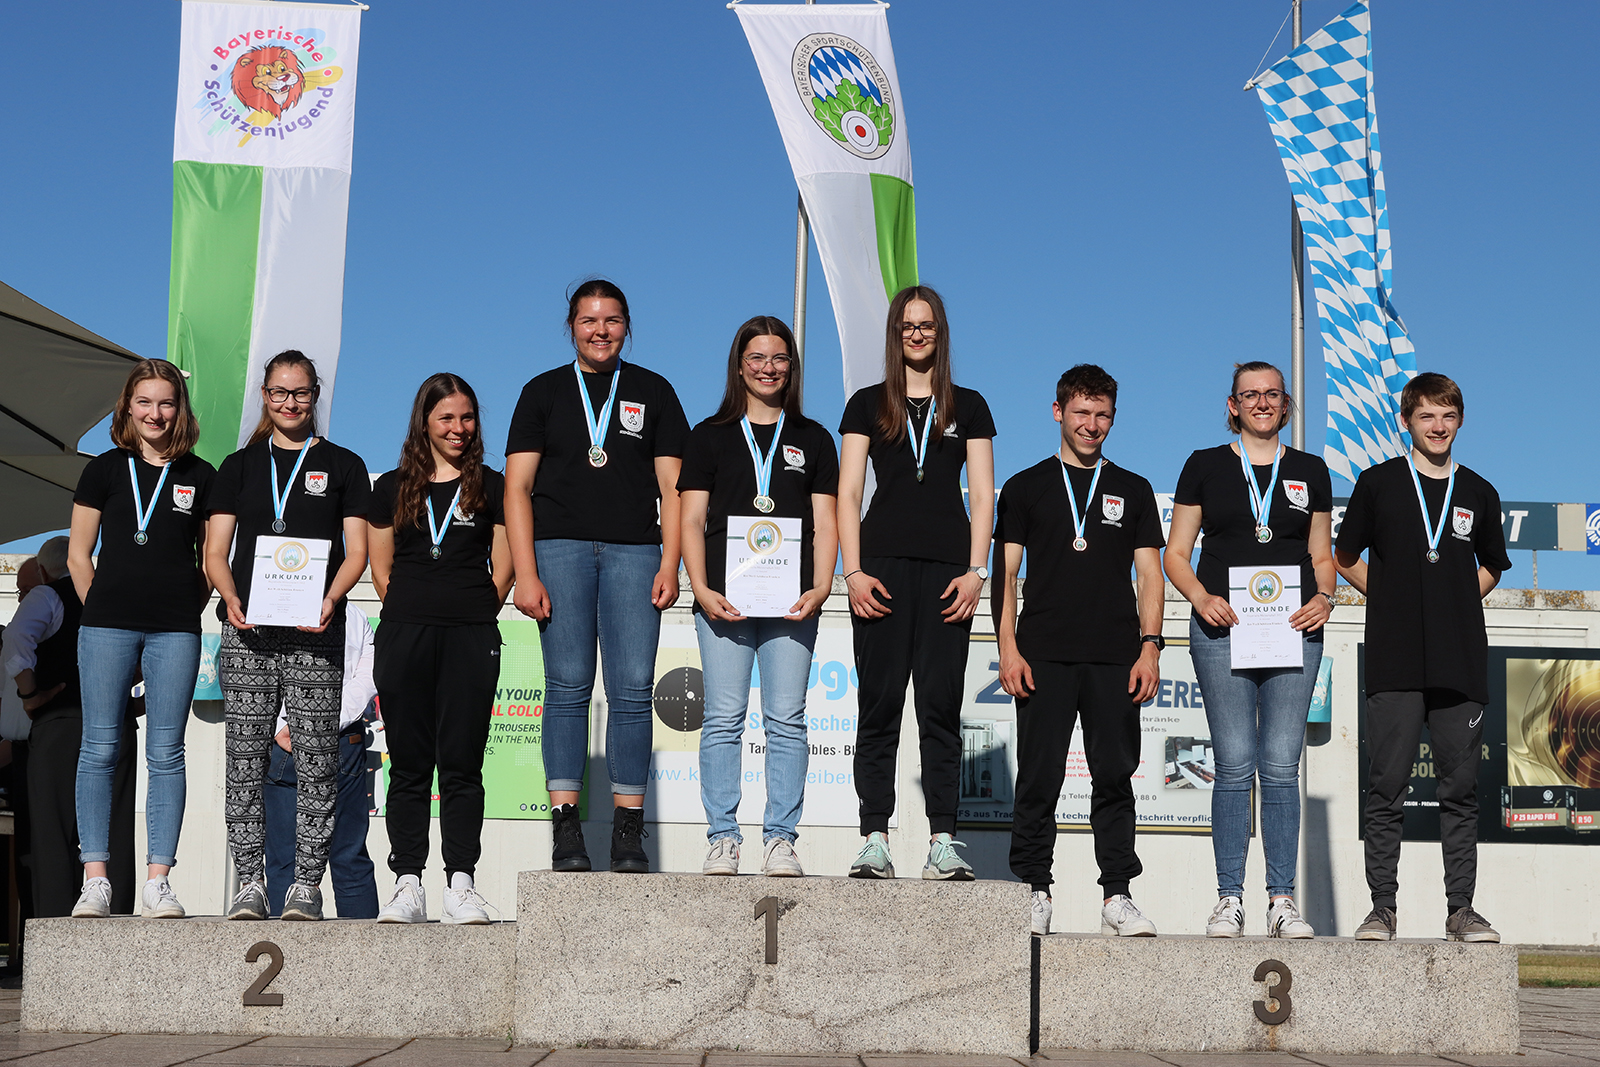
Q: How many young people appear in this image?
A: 9